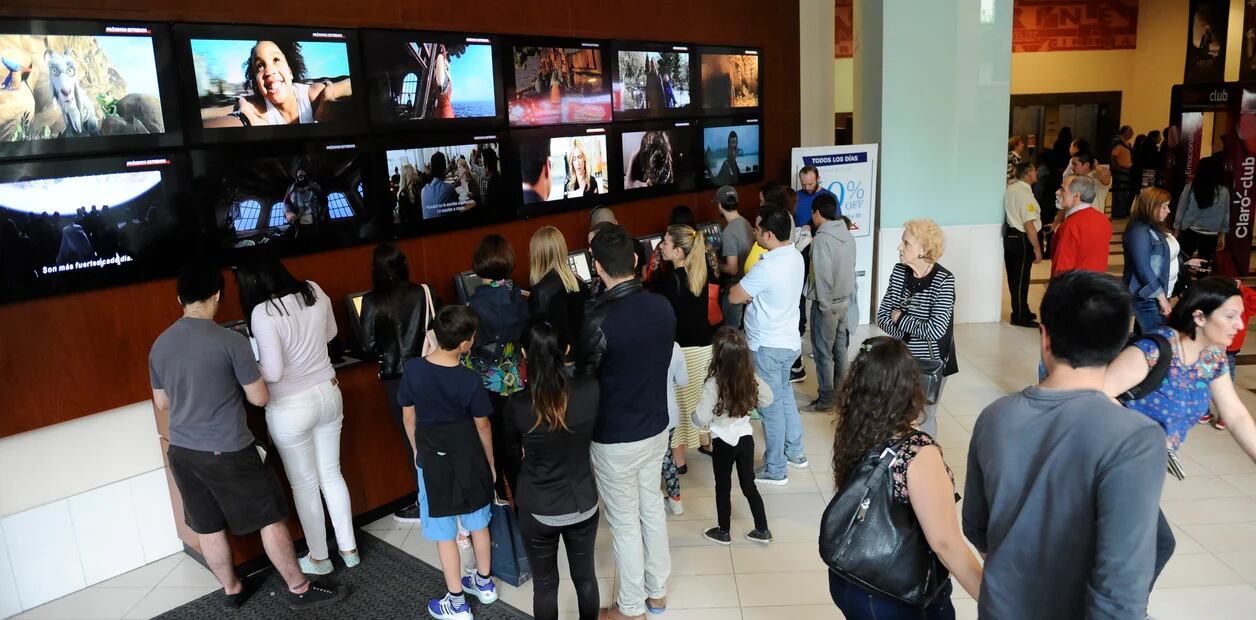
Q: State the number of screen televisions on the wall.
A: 12